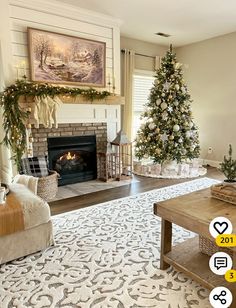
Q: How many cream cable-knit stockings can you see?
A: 4